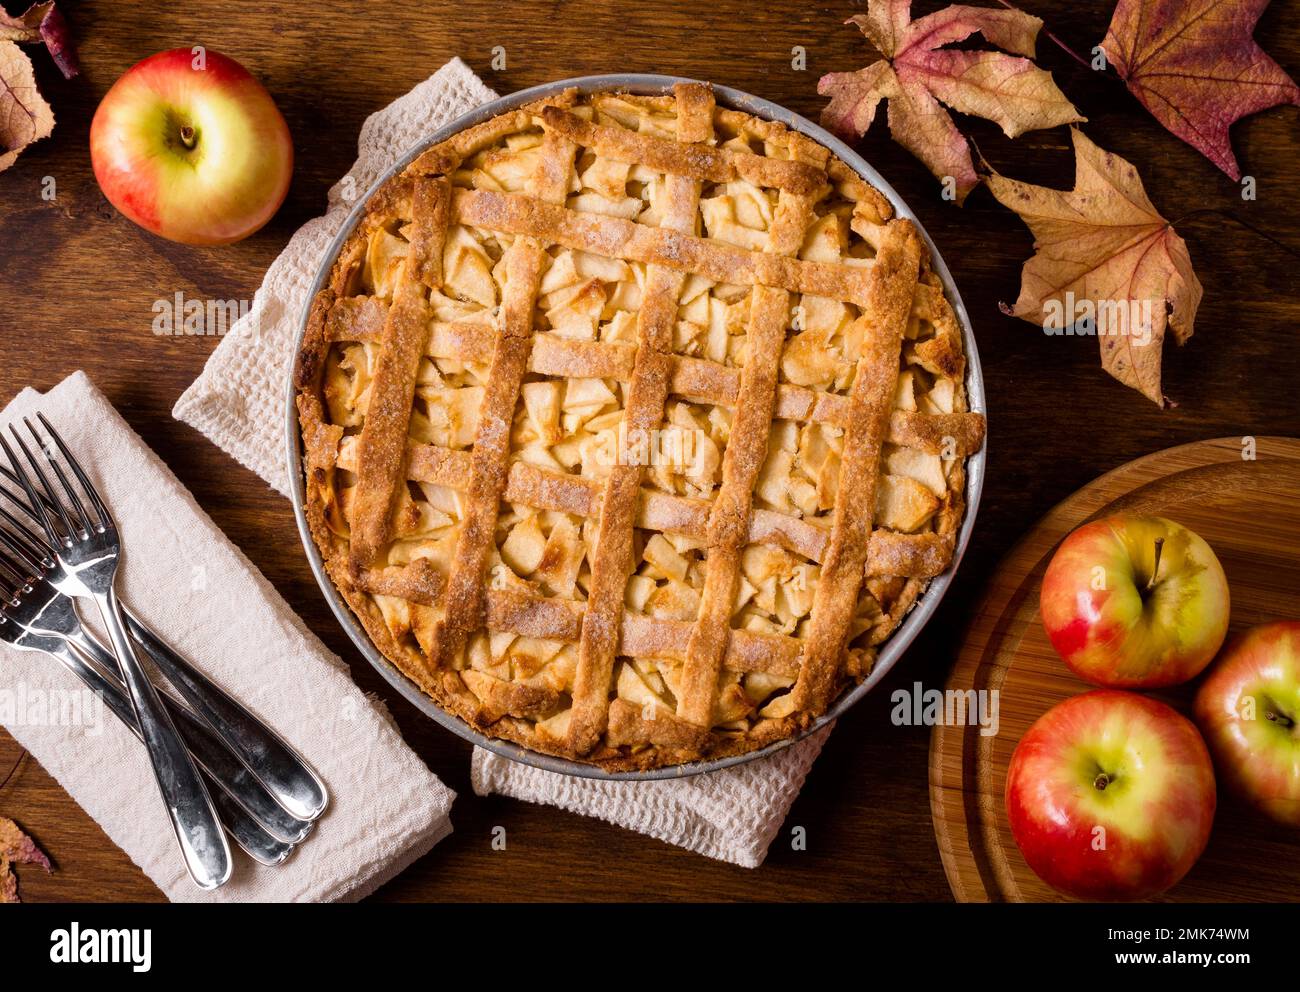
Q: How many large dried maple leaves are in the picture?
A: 3